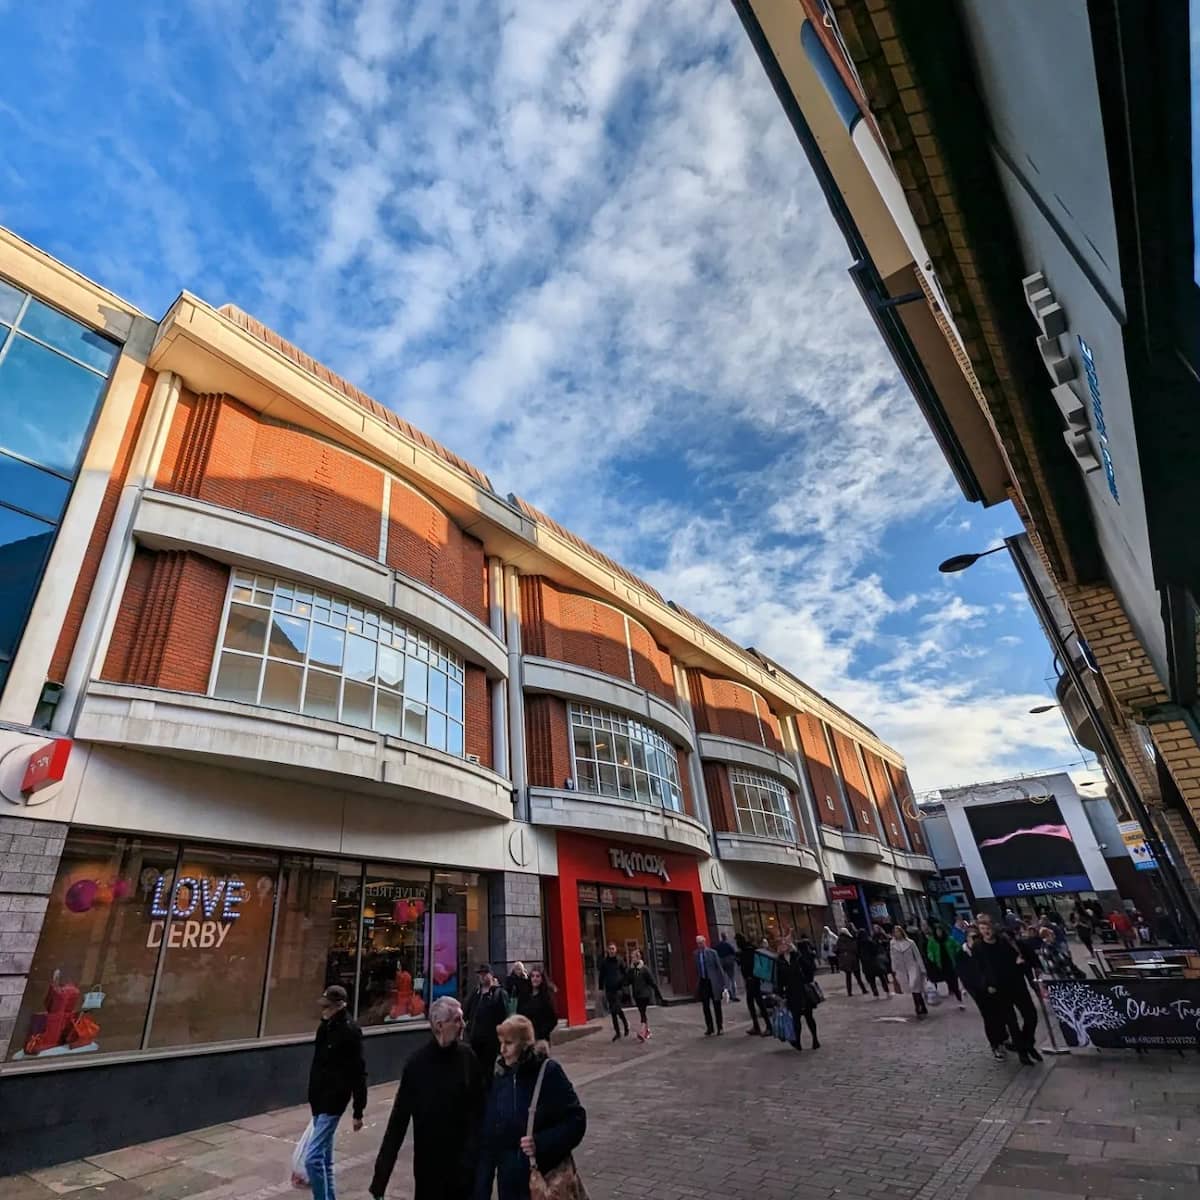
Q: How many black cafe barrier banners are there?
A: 1